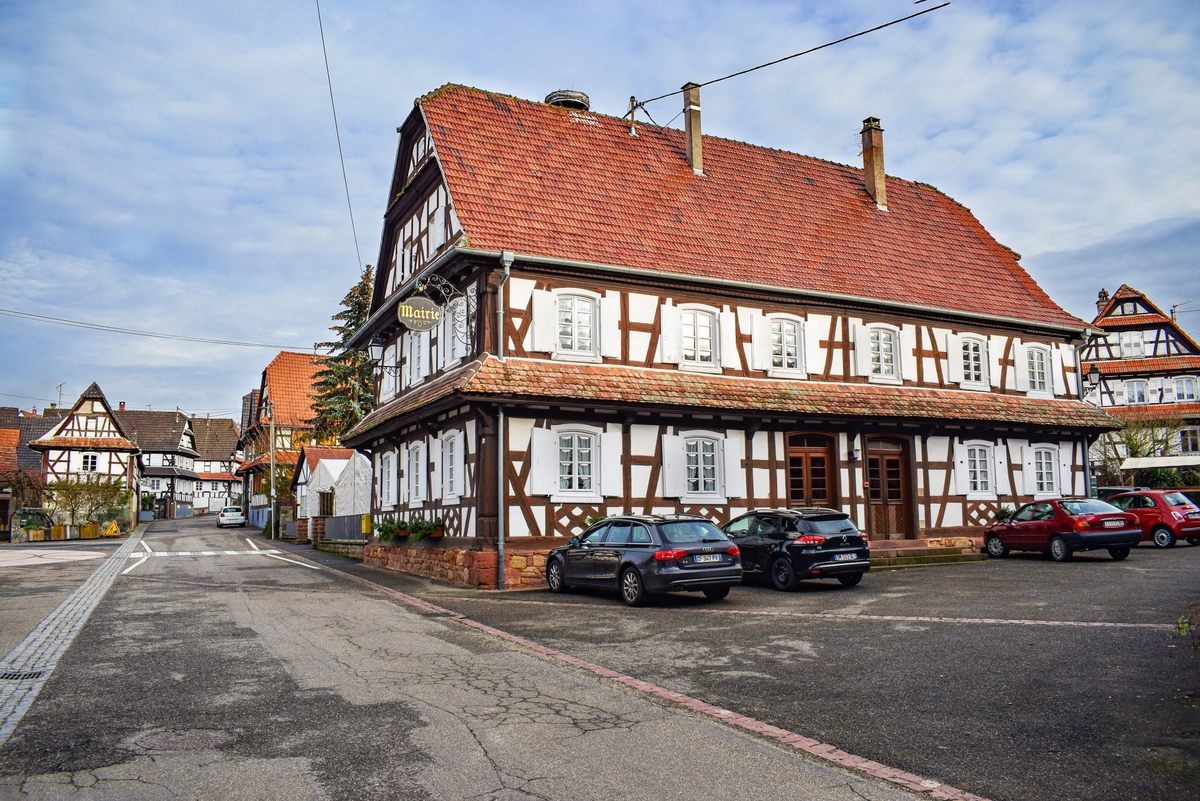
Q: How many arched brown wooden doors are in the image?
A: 2